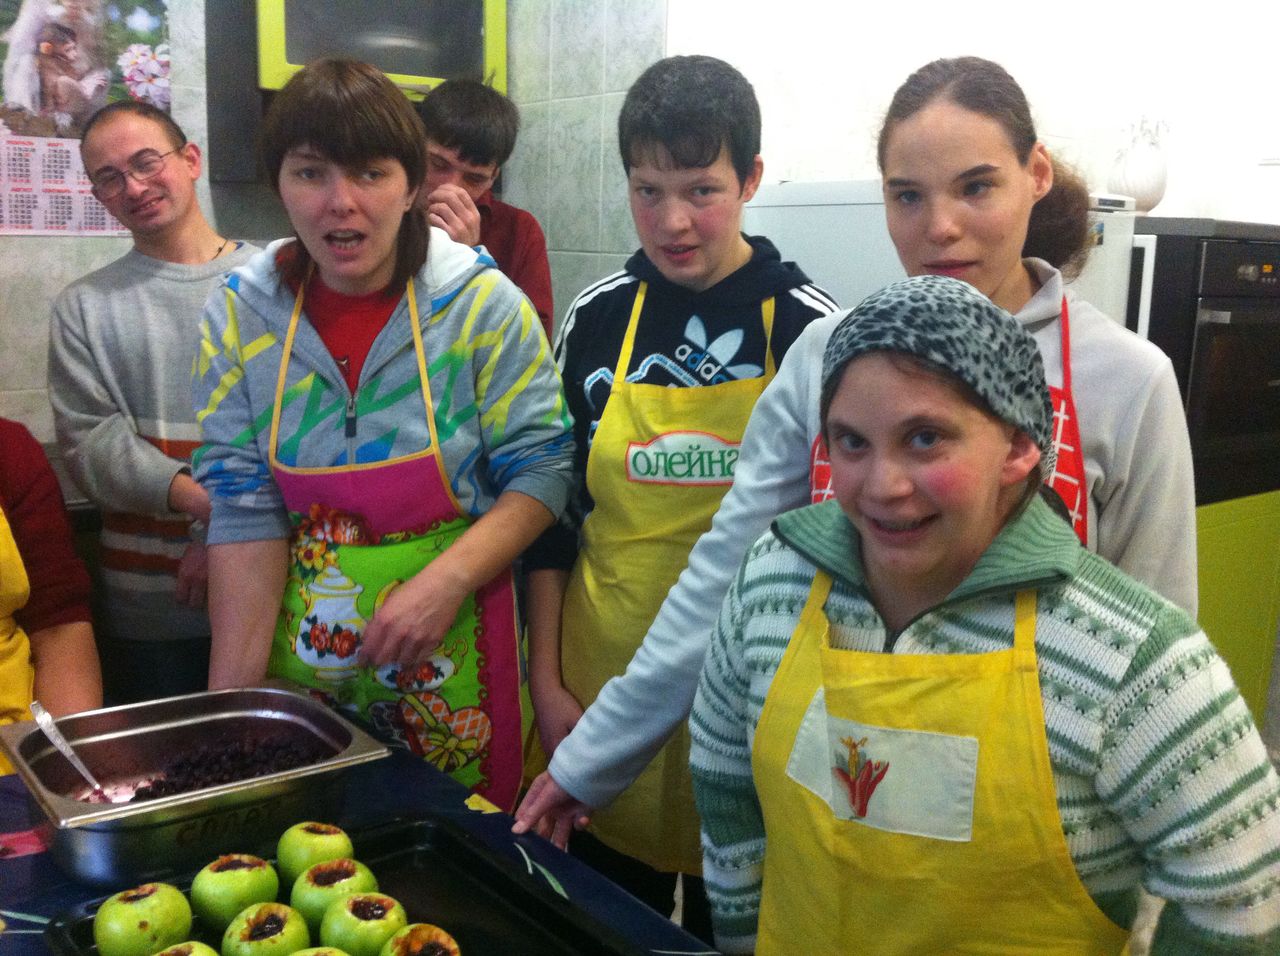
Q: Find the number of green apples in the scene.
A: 9